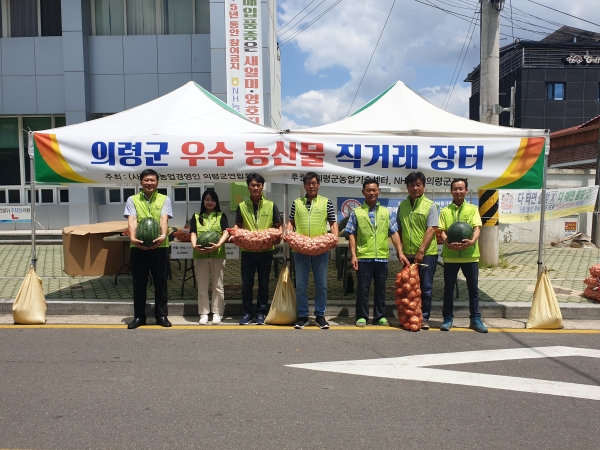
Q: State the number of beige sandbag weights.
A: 3